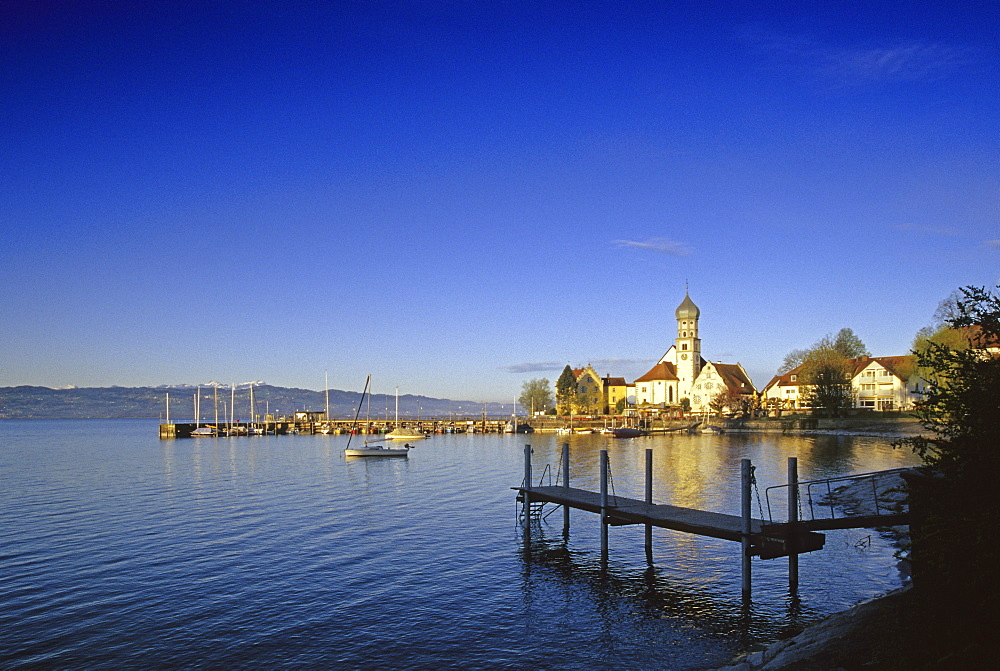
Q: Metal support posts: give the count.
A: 6